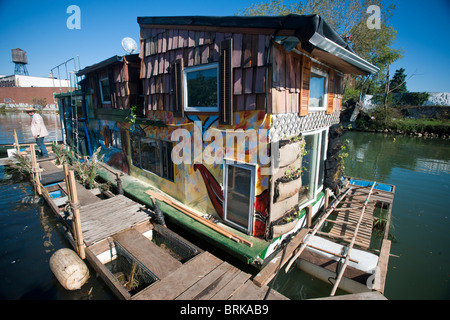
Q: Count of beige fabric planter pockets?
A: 3